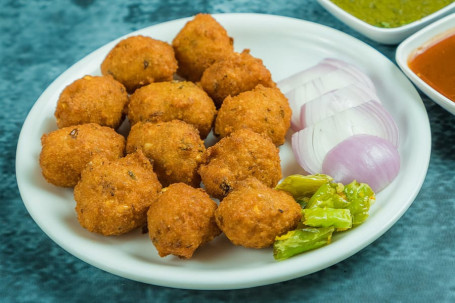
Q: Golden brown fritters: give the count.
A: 12